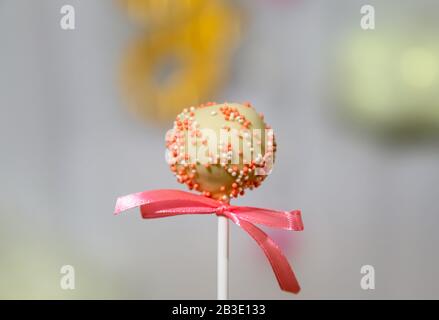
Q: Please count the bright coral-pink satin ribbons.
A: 1